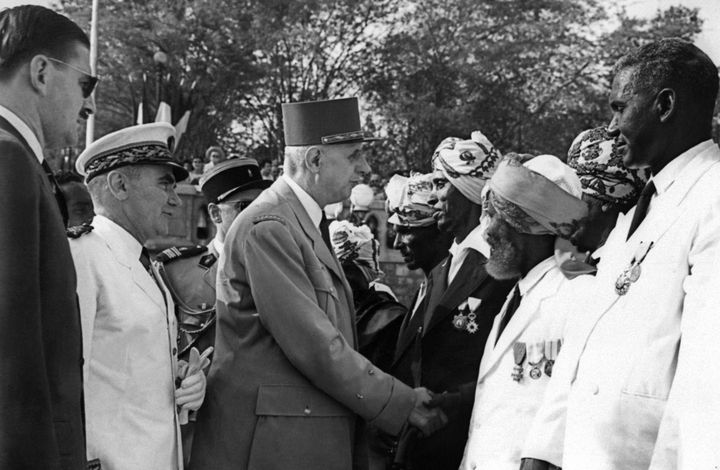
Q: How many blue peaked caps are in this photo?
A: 0